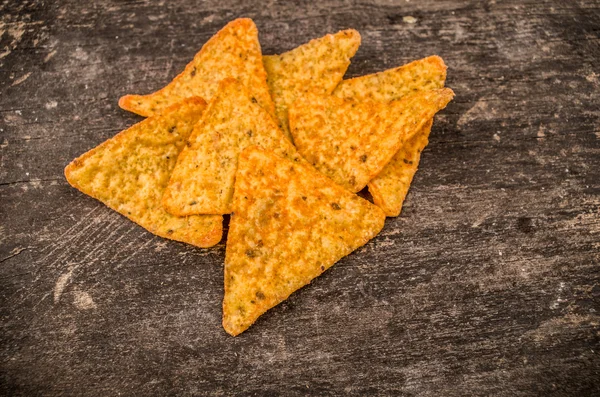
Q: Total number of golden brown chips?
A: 7